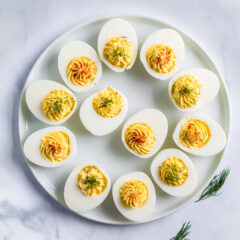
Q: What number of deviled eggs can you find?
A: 12